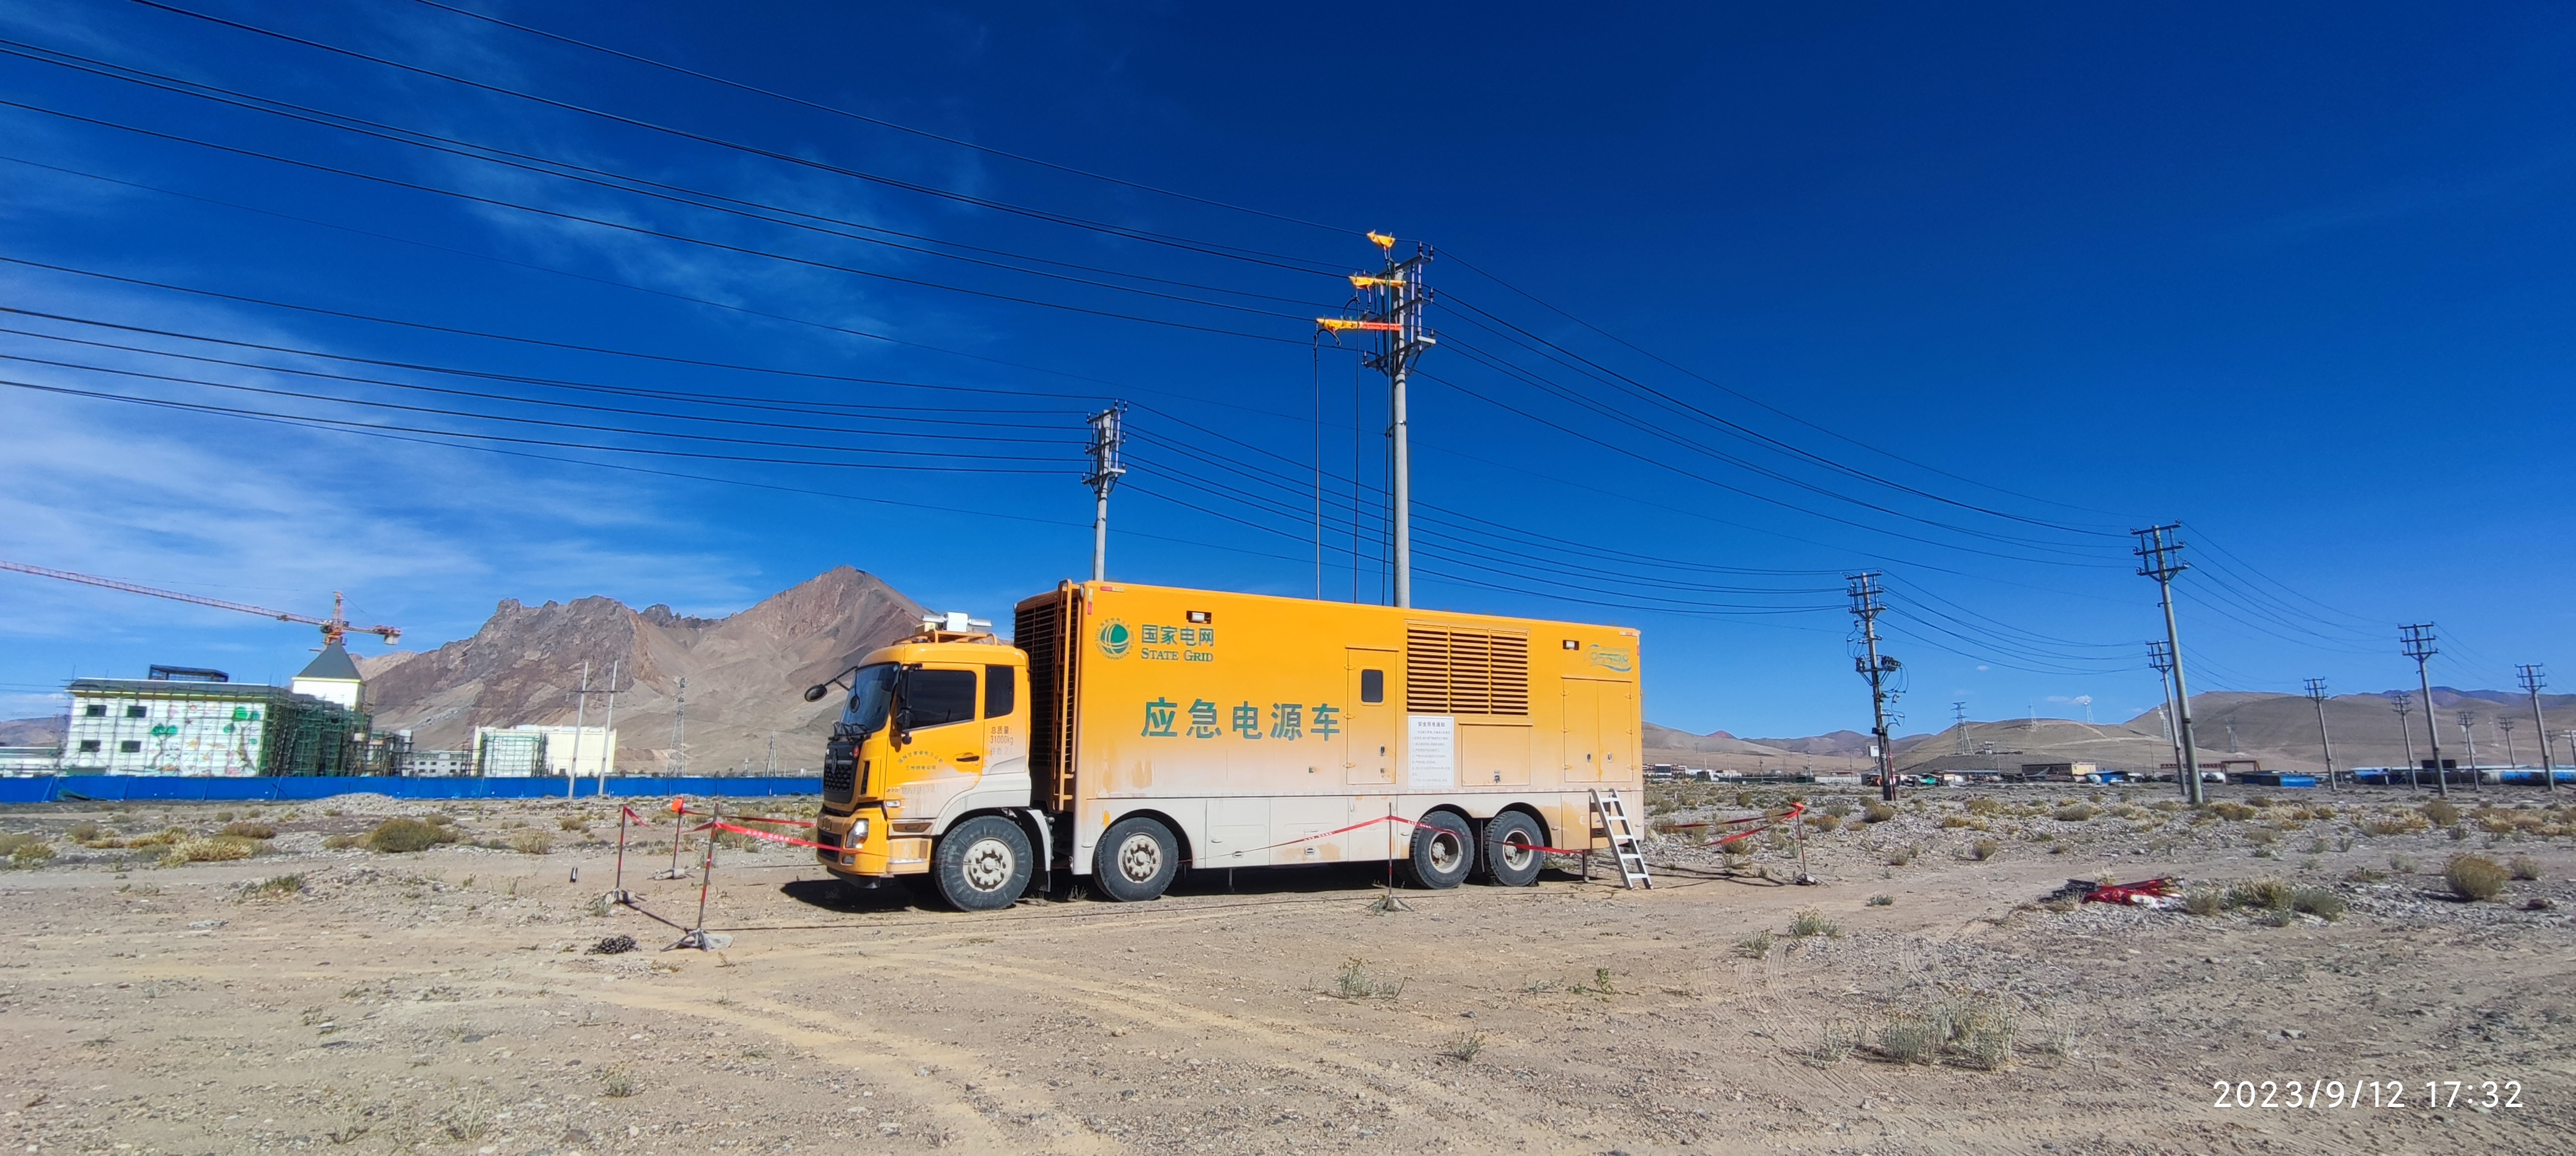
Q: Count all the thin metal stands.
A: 5